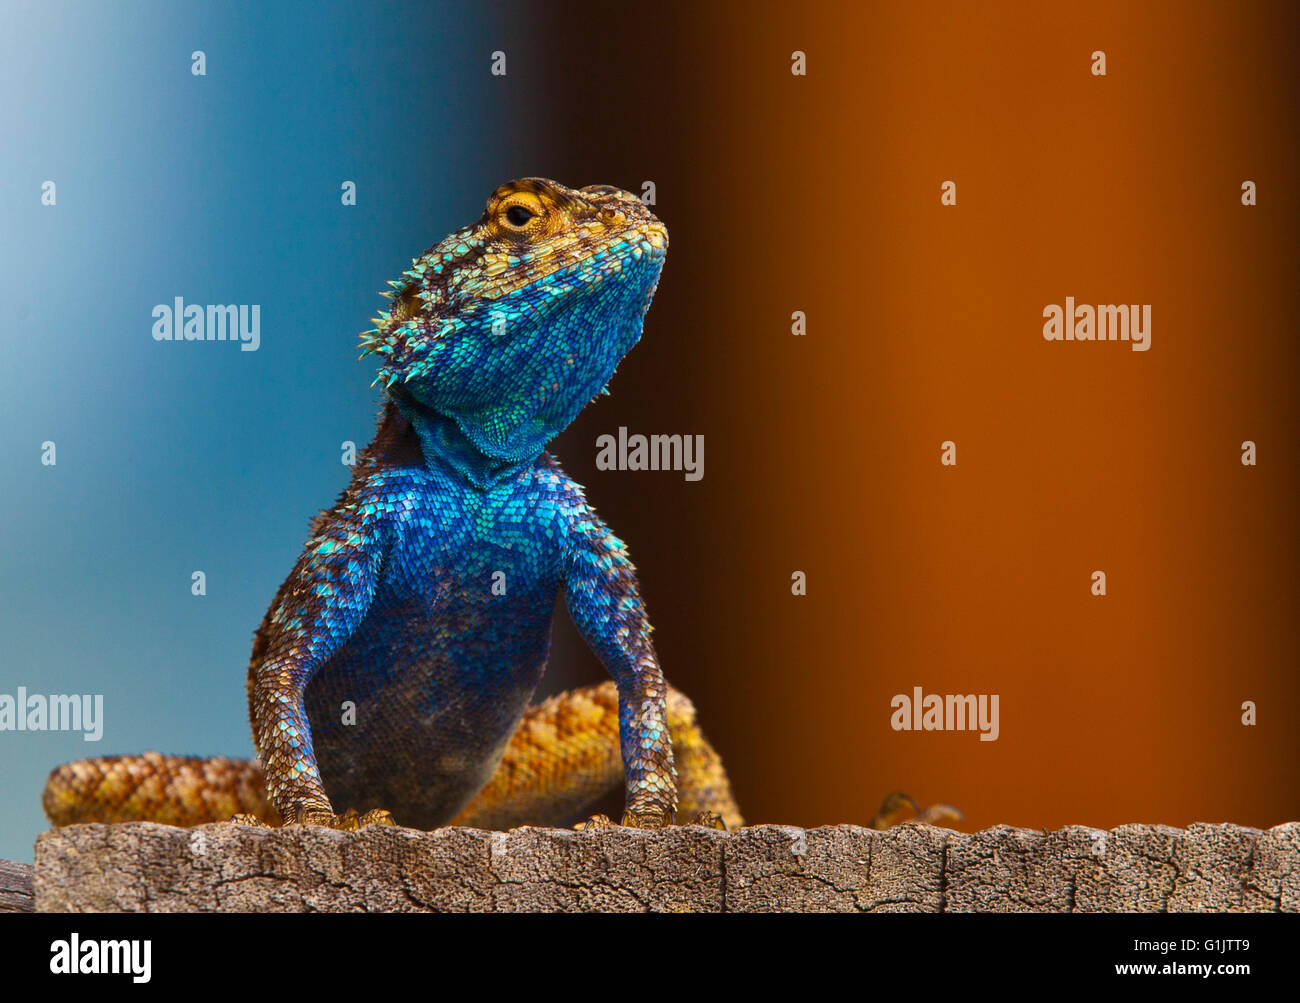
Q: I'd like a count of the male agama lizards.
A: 1